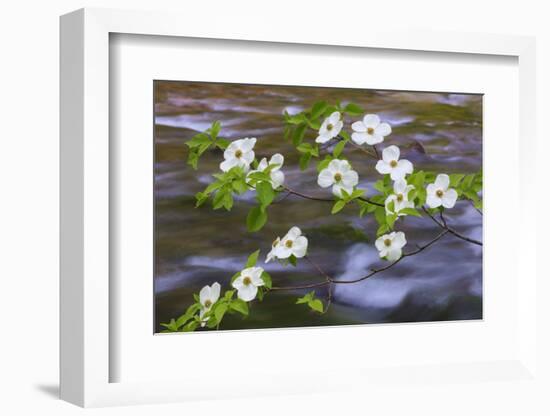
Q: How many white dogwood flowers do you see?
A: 13